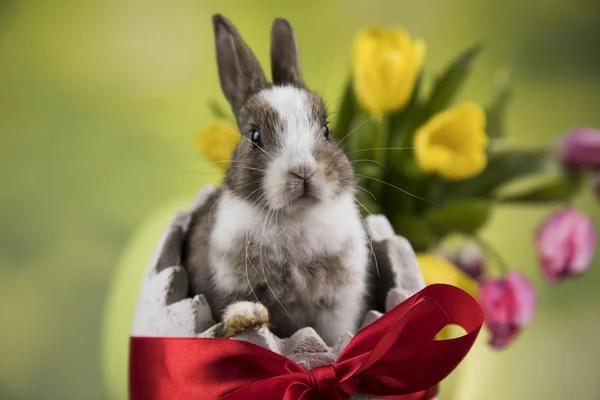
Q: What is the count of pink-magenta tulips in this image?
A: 3